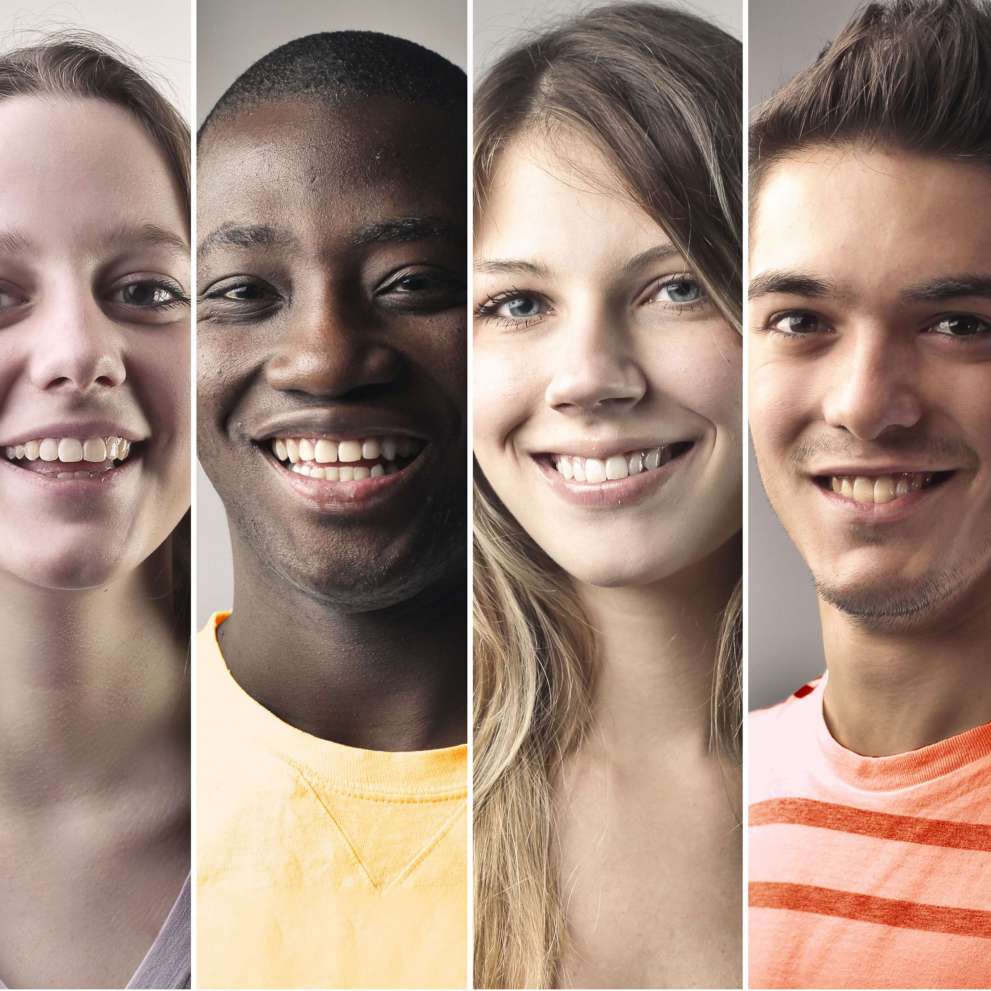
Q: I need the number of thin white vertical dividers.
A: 3